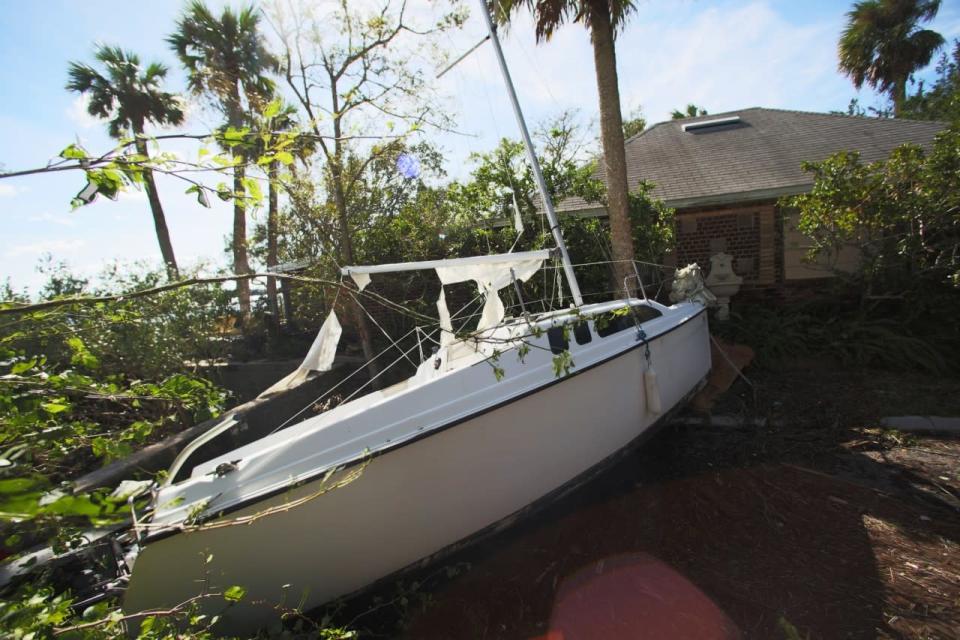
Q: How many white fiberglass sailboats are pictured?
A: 1